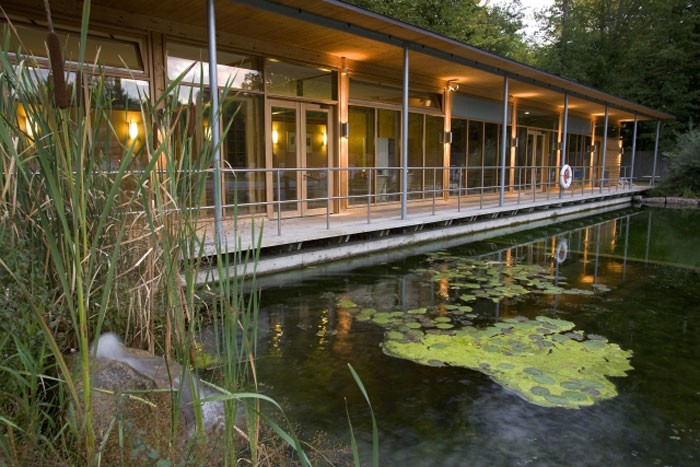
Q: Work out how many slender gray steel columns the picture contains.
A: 7